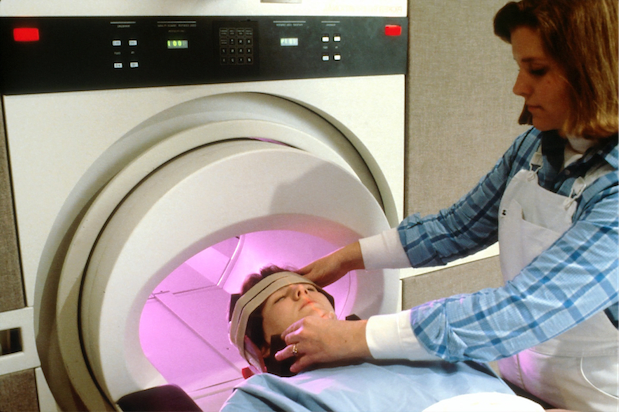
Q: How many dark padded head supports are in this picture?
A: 2